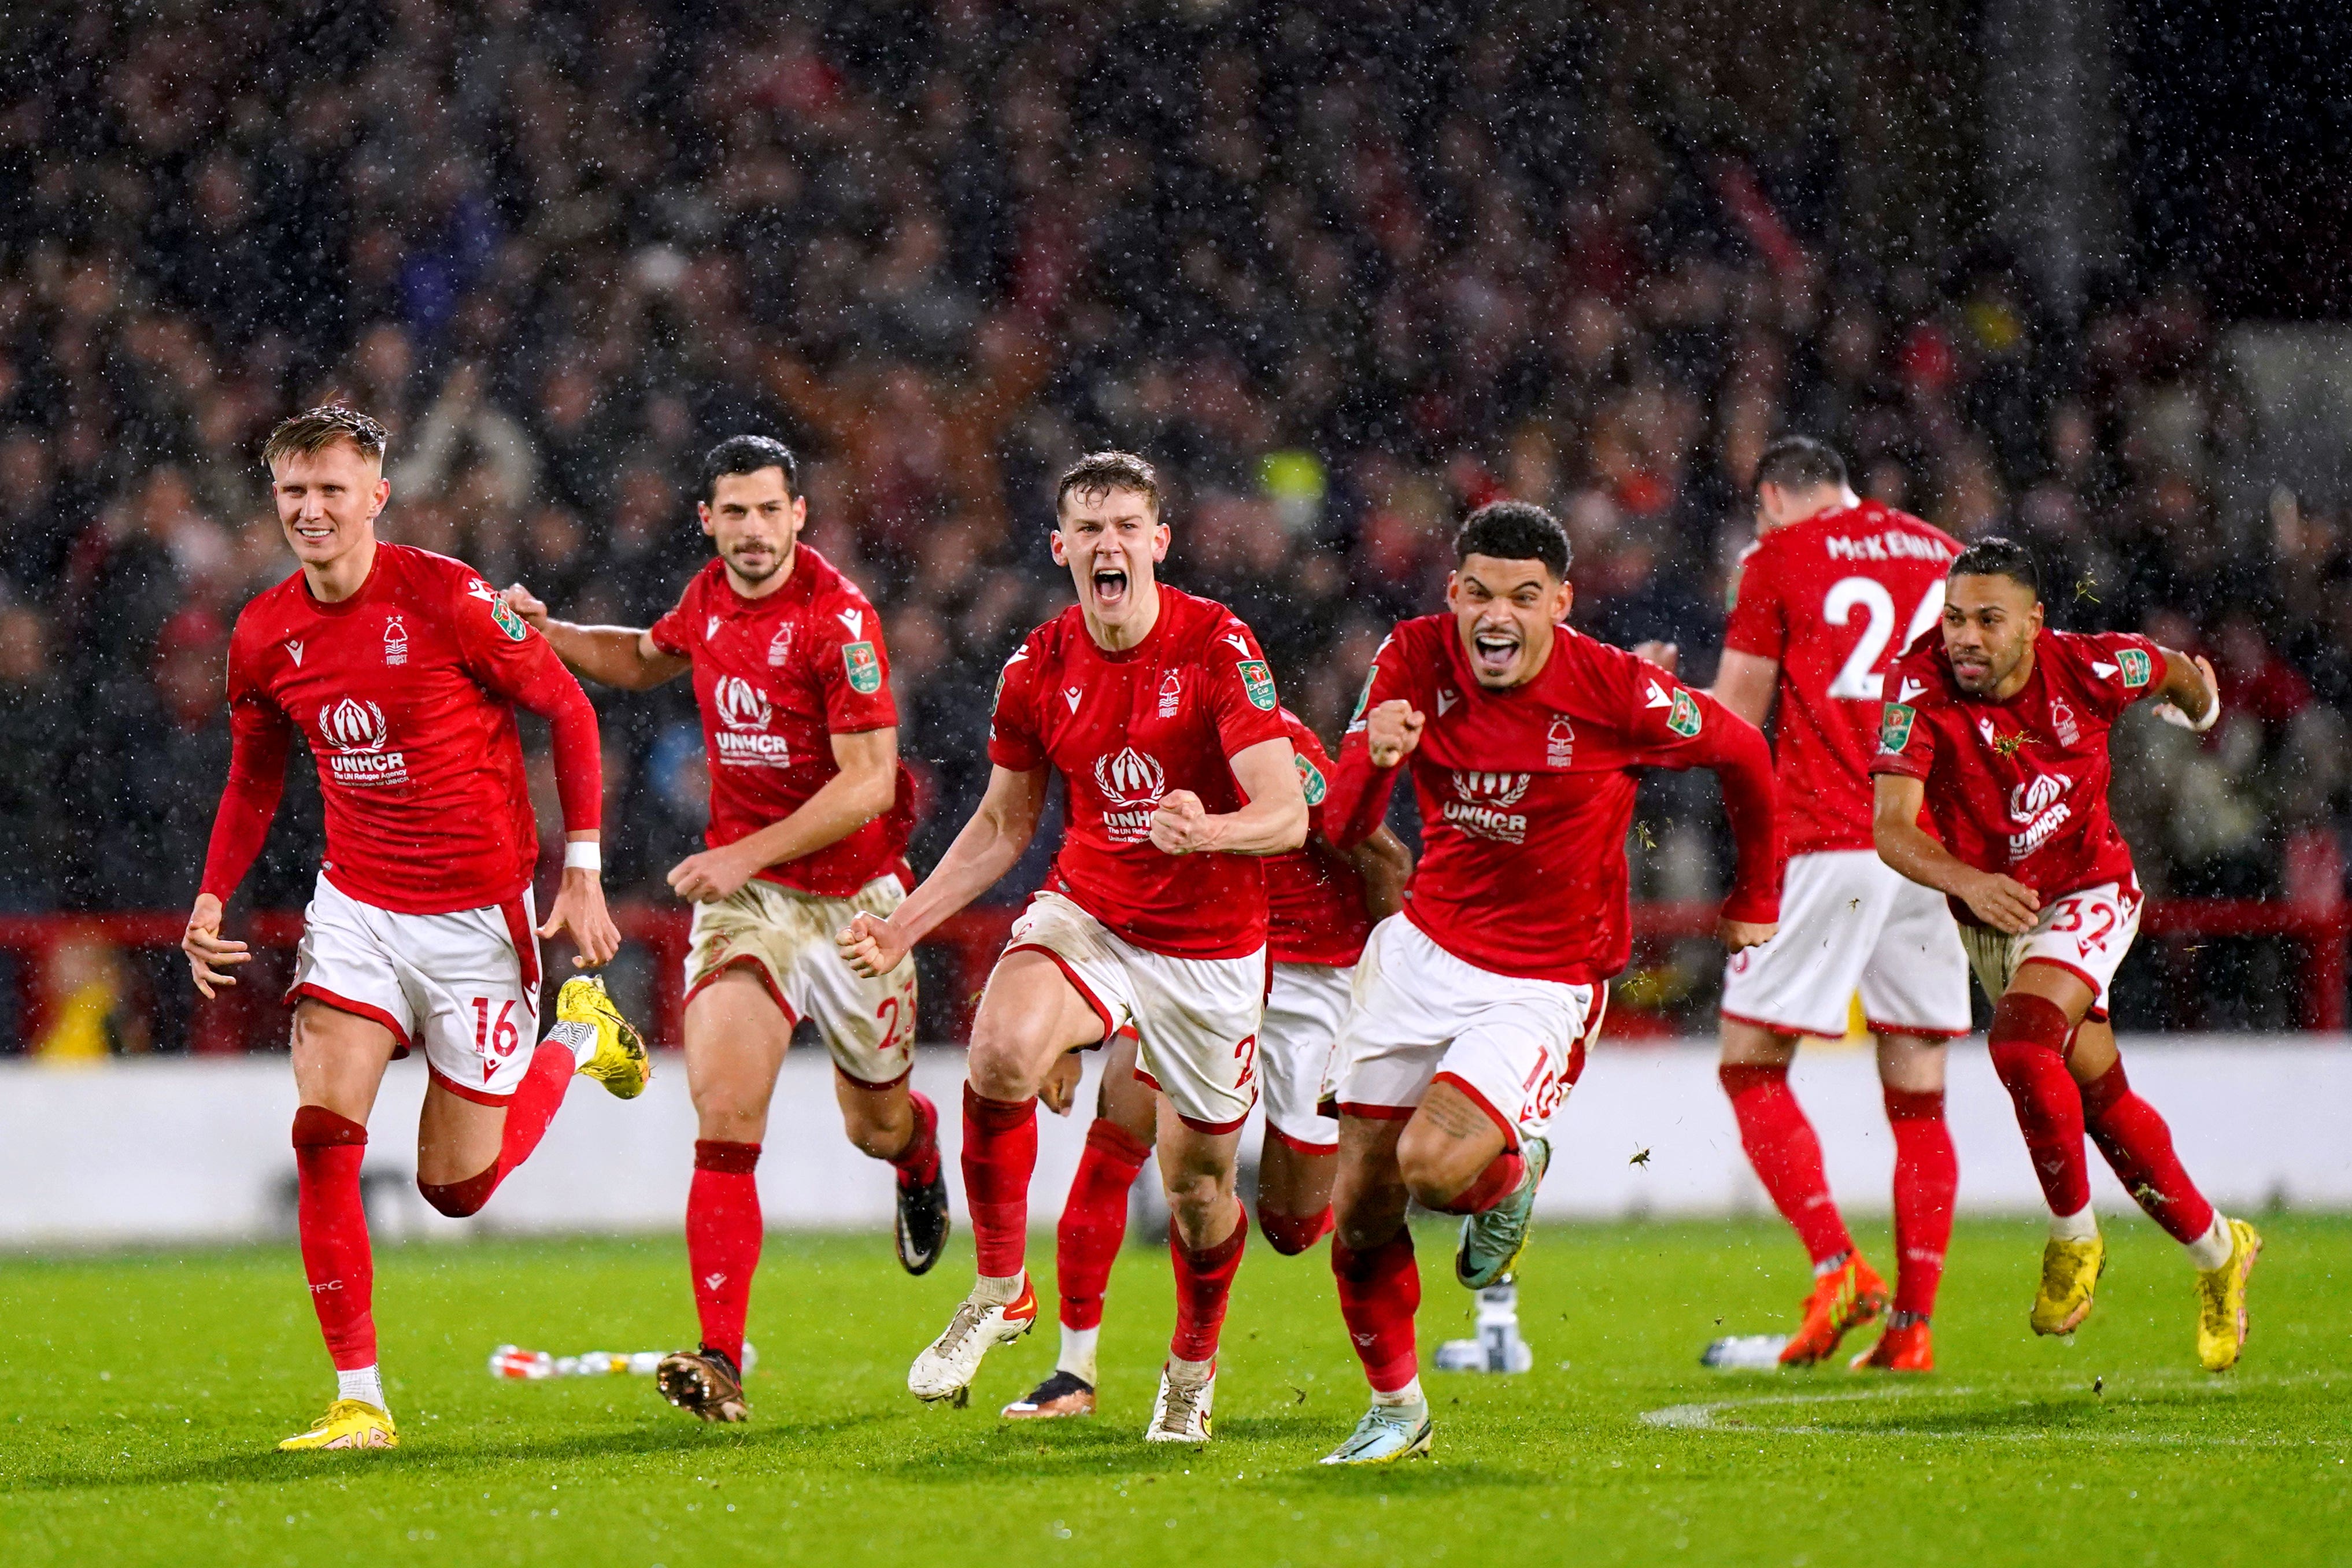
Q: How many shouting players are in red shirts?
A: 2